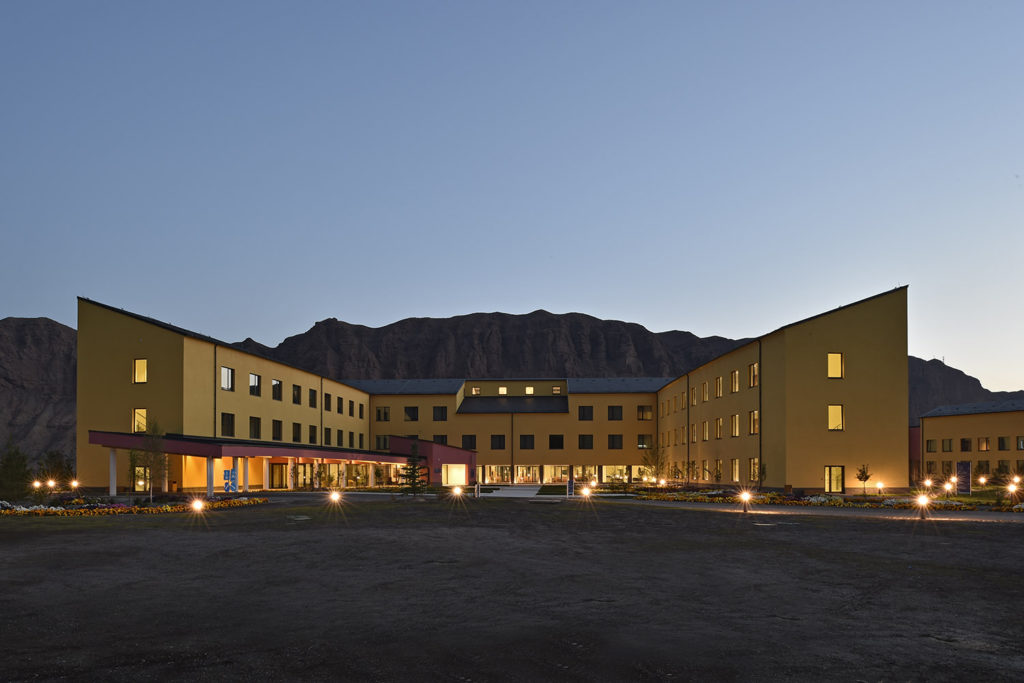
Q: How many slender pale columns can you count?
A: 10